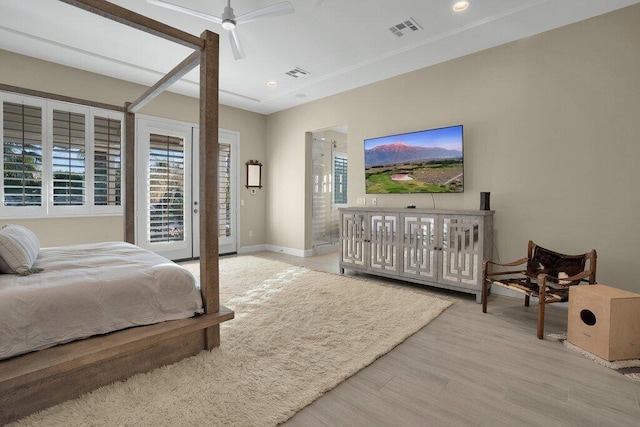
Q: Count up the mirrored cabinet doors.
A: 4